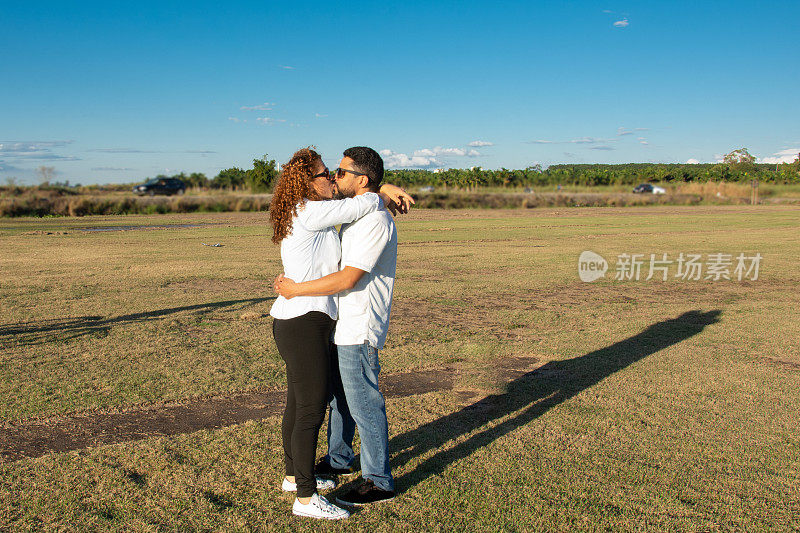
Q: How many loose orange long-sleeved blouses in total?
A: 0